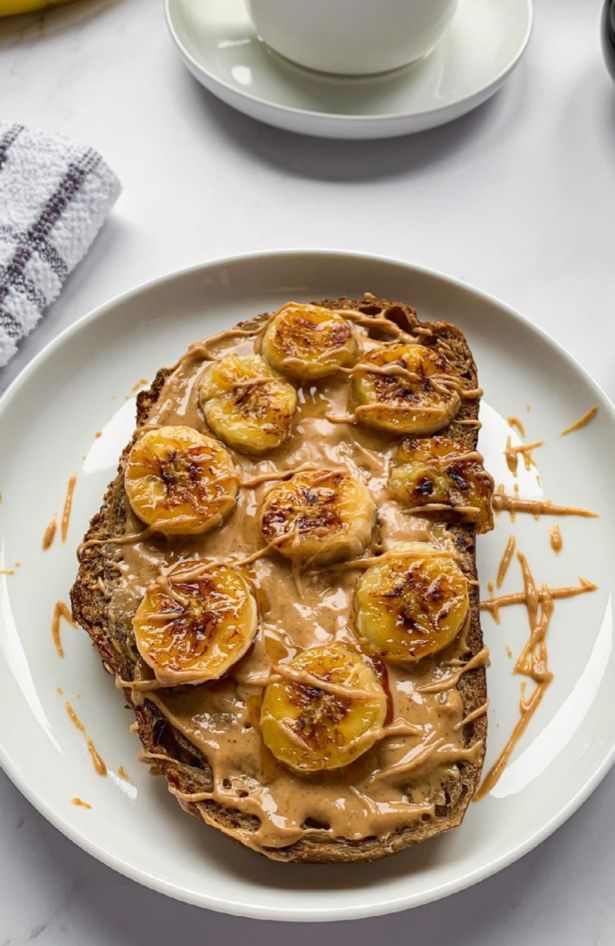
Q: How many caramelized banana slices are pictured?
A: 9